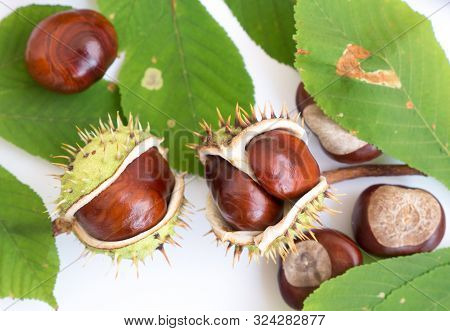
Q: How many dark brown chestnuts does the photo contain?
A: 7